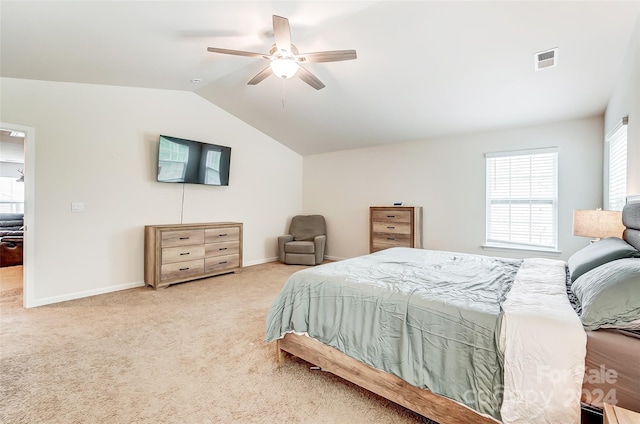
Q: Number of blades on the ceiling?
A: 5